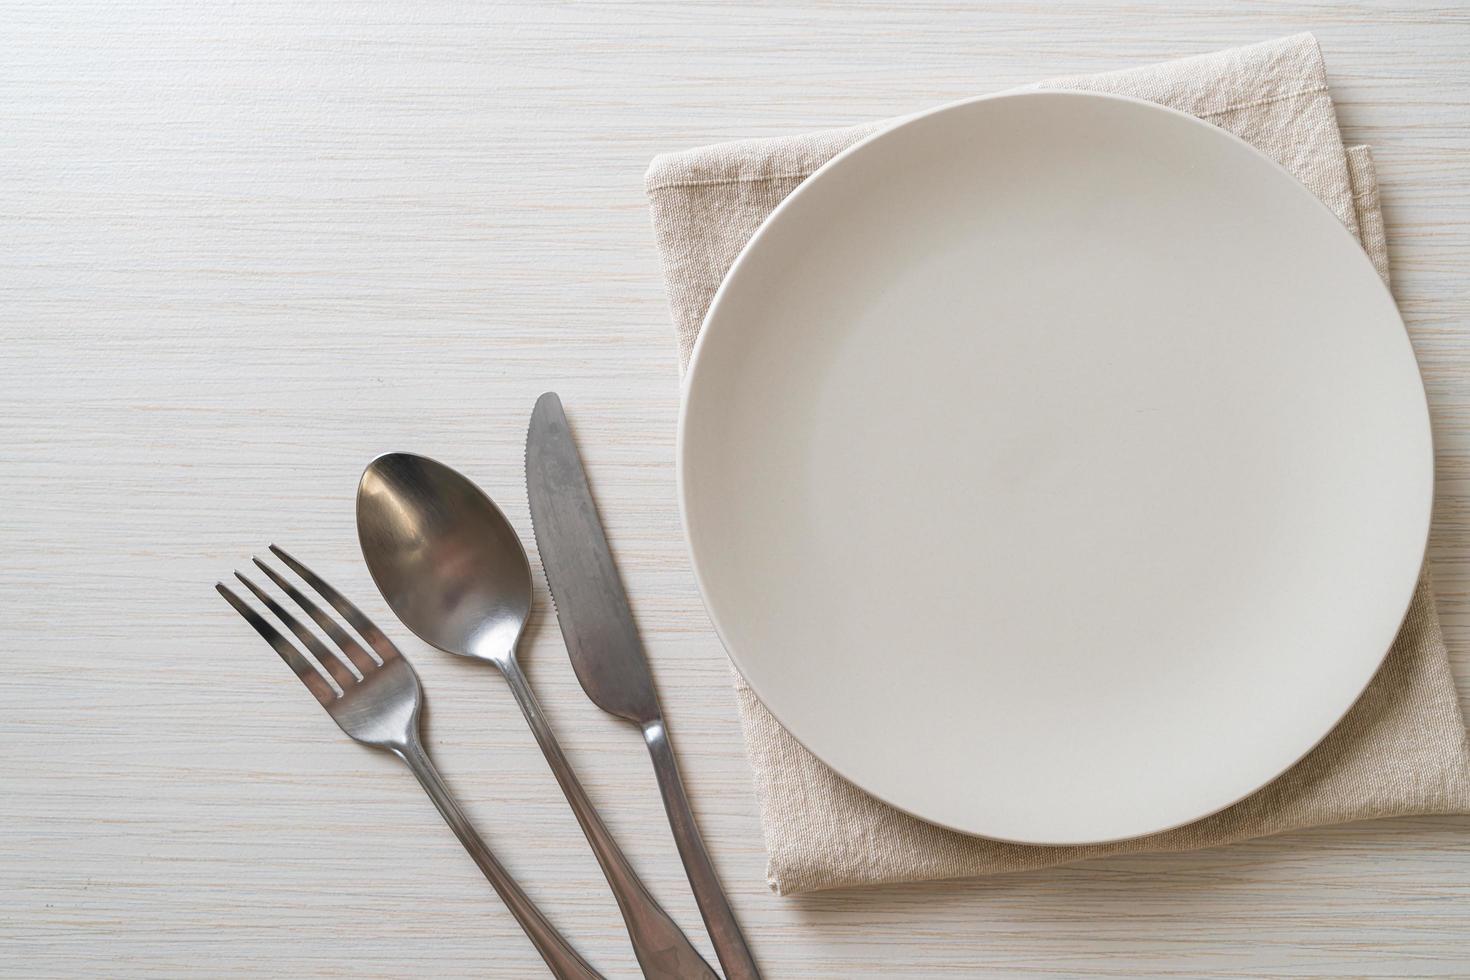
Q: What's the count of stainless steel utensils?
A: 3